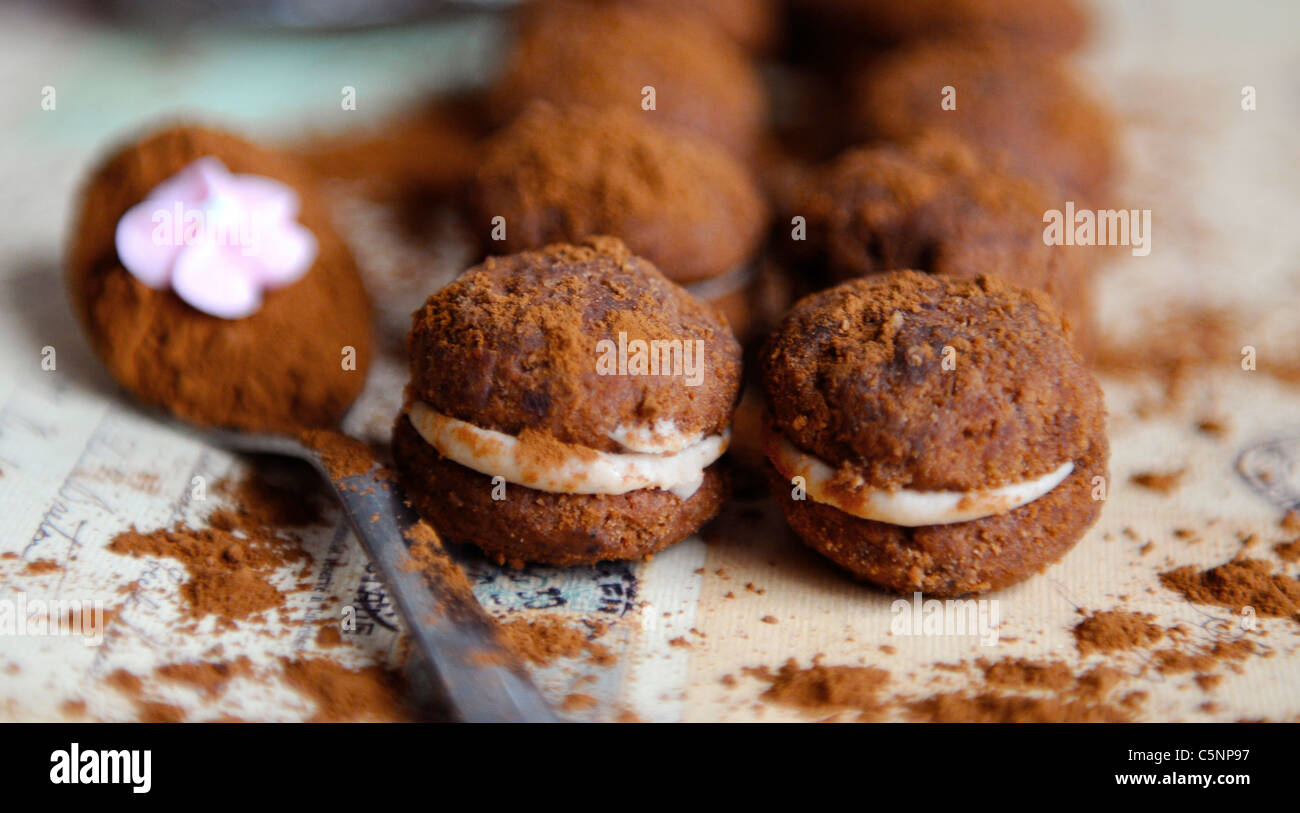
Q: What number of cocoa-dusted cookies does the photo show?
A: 8